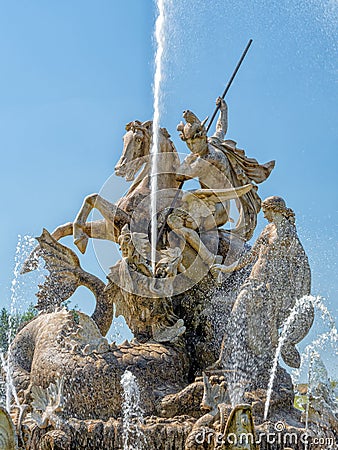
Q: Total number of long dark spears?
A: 1